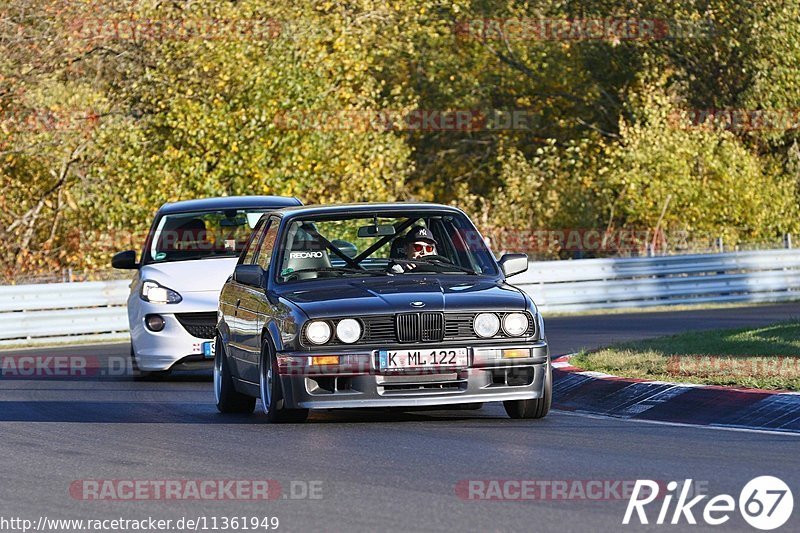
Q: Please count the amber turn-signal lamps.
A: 2